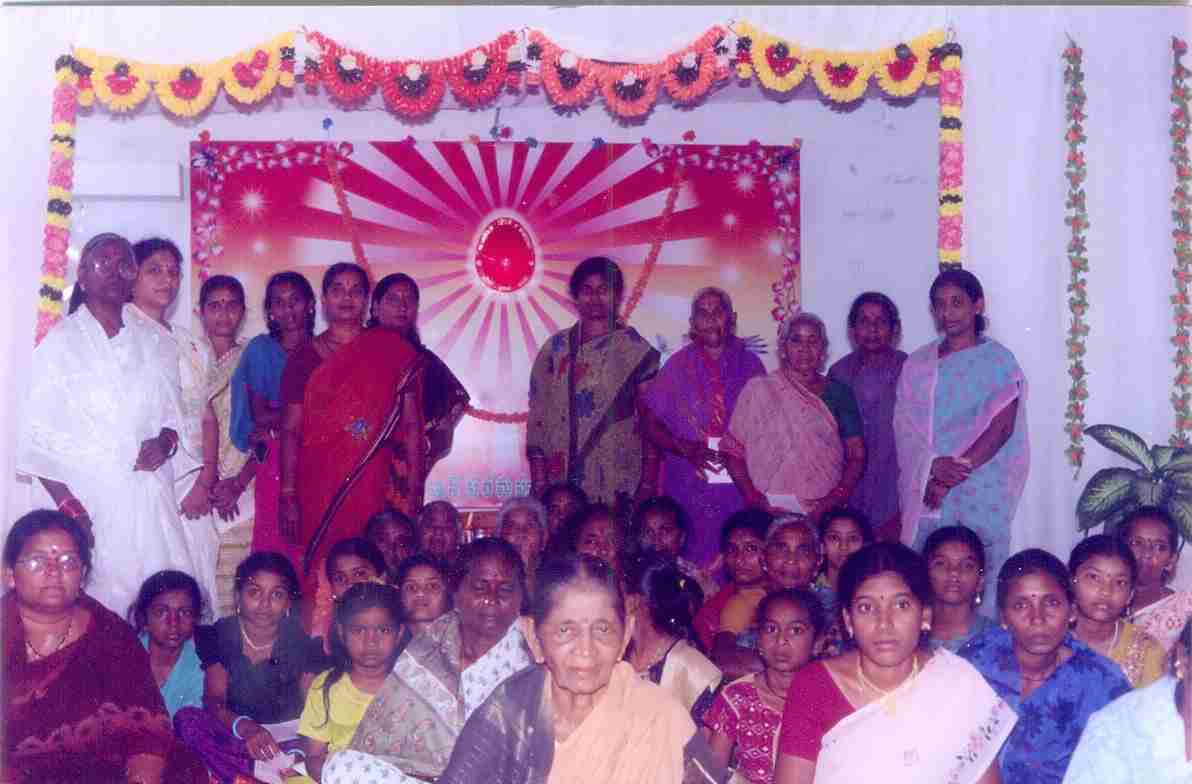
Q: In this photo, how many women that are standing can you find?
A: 11